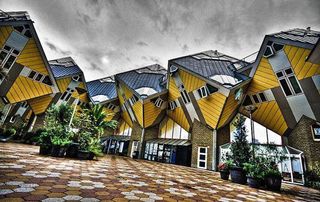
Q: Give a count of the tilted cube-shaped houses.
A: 6